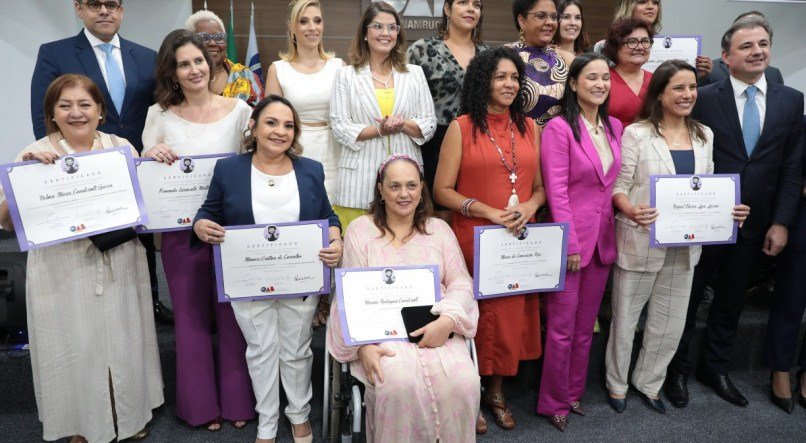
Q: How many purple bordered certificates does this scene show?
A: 7